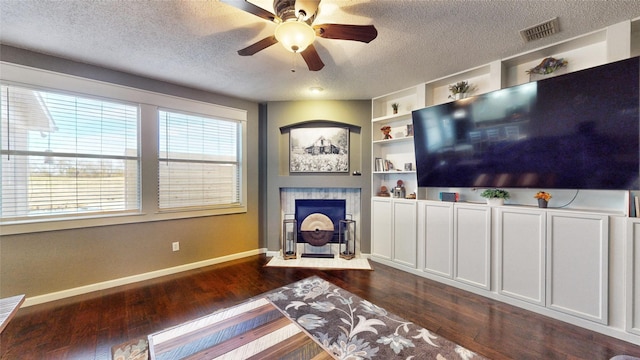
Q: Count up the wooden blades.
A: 5